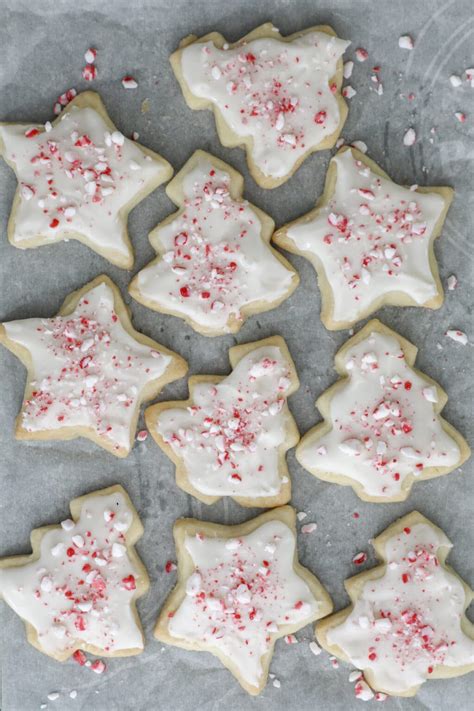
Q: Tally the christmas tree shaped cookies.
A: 6